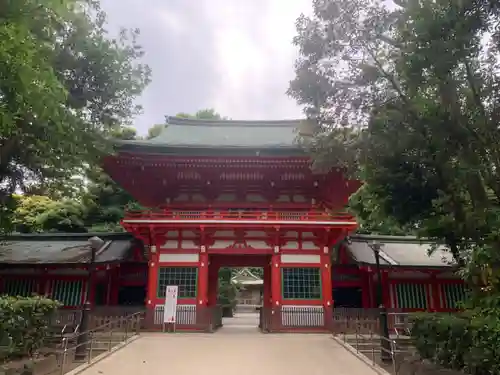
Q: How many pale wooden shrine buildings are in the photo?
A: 1